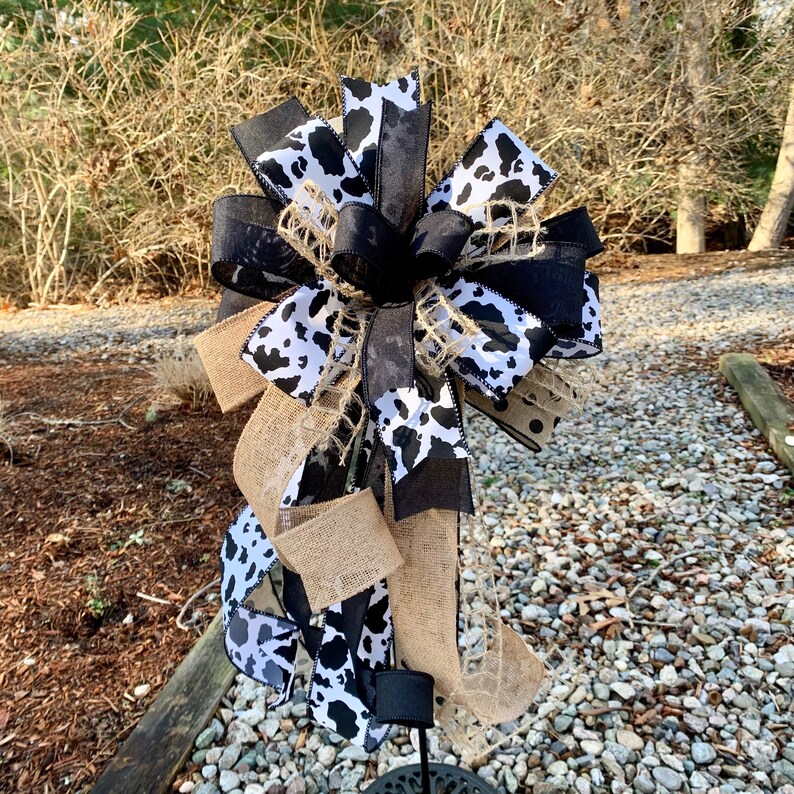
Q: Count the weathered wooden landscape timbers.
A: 2